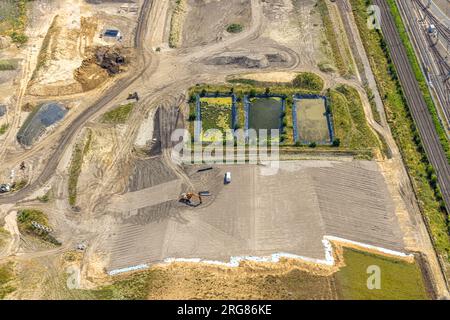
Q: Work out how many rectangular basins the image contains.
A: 3